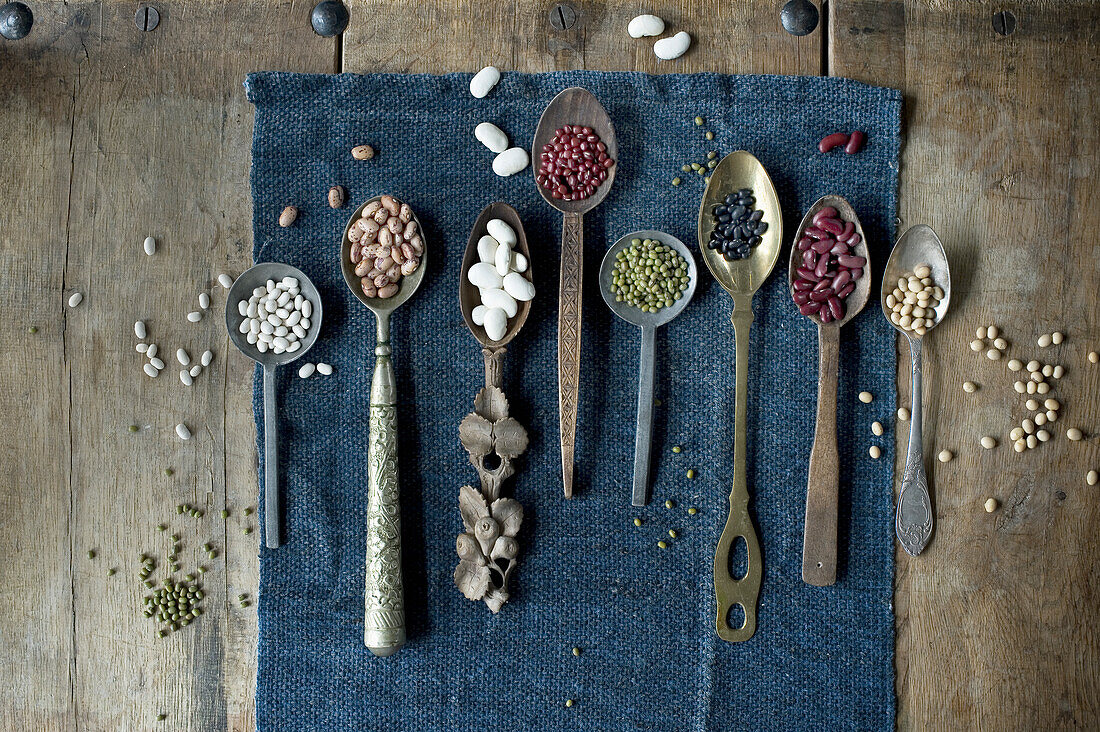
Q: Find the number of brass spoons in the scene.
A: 1